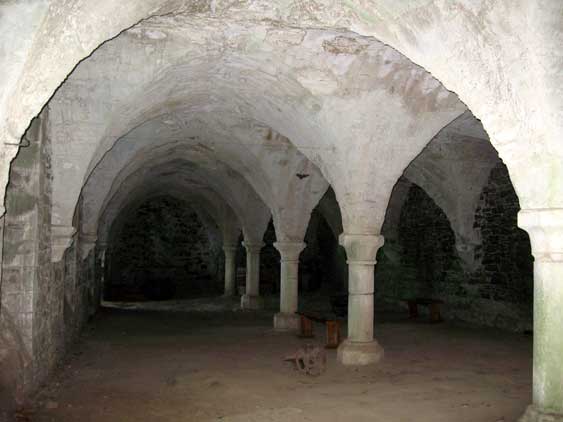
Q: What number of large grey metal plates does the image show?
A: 0